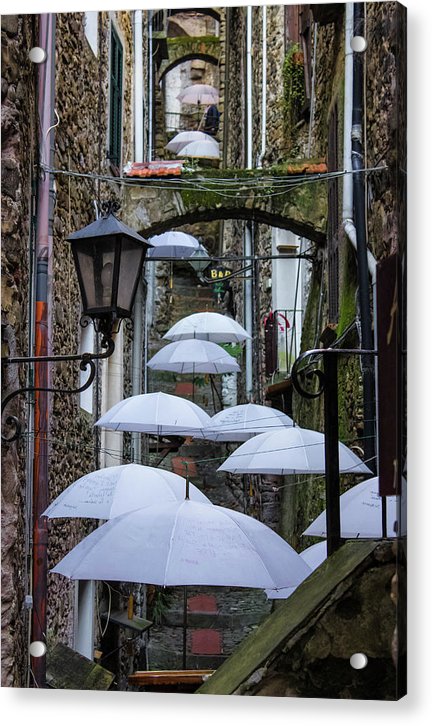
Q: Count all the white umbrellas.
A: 13